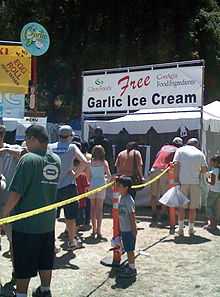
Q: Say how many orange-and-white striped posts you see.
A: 2